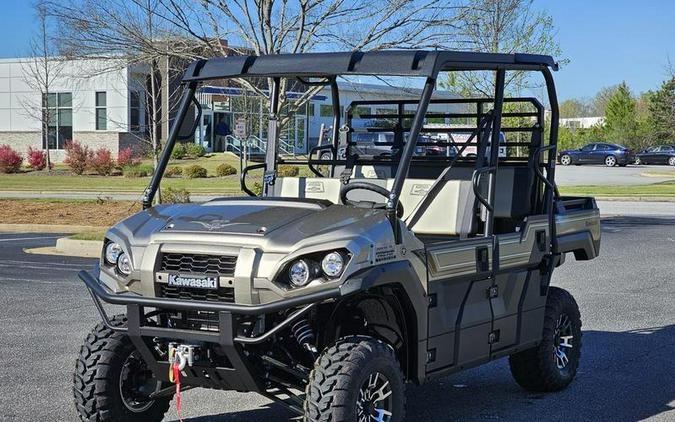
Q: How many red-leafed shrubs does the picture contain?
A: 5